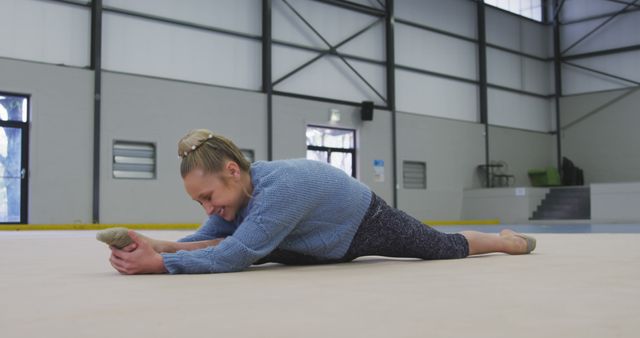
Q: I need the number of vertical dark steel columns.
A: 5